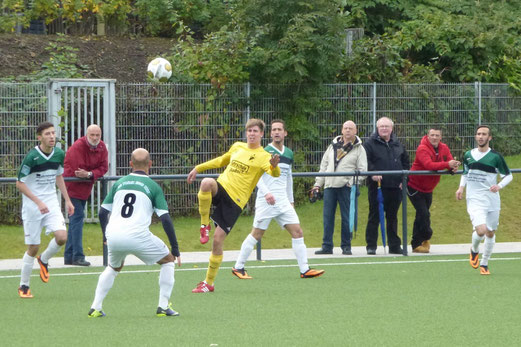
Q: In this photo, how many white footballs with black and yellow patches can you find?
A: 1